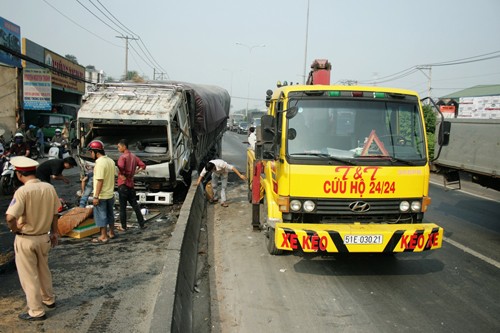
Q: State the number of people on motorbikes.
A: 2